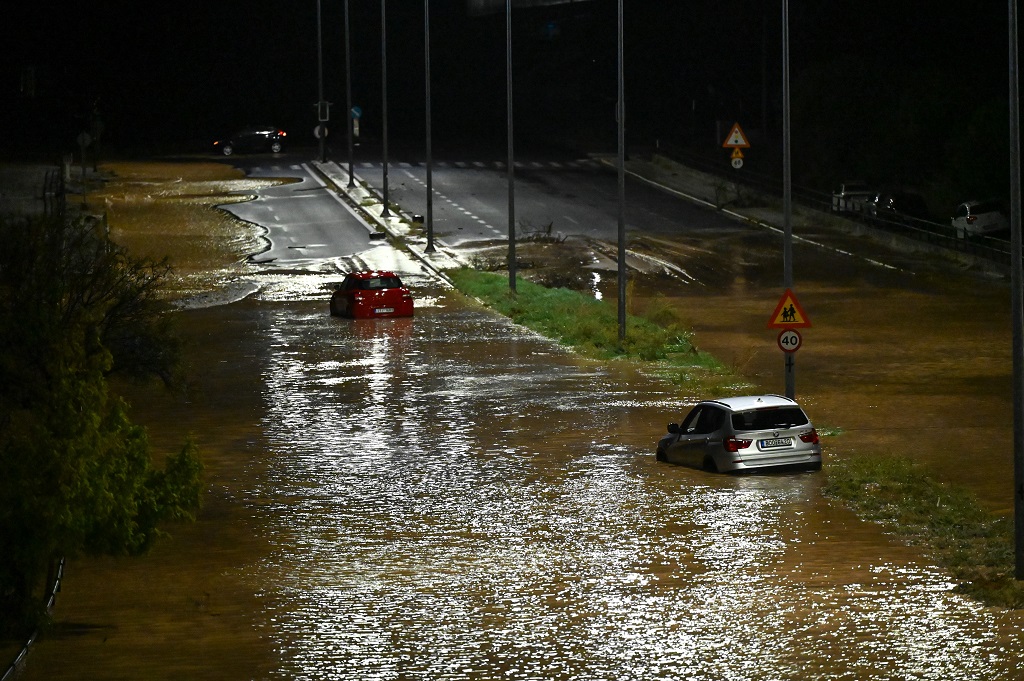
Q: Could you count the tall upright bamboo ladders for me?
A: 0